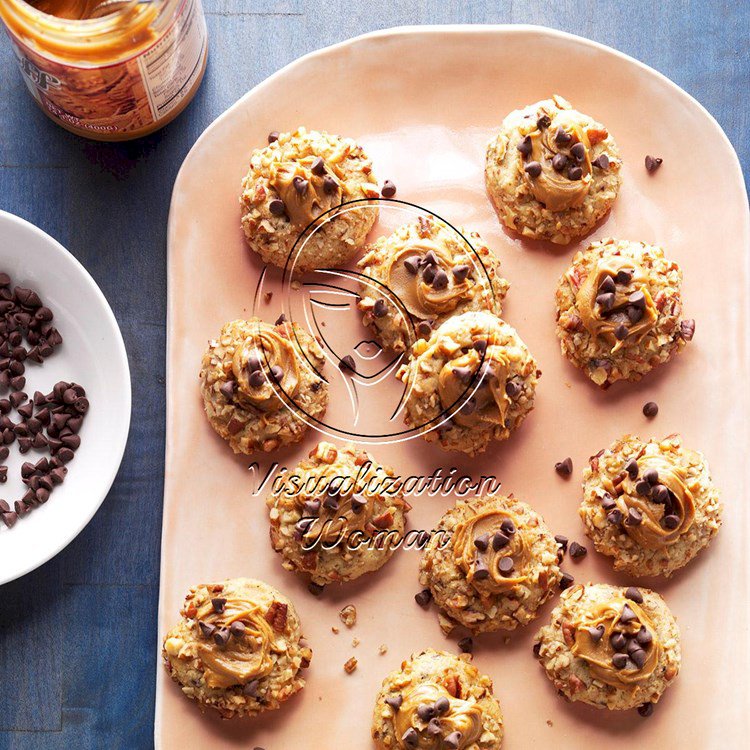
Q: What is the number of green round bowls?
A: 0